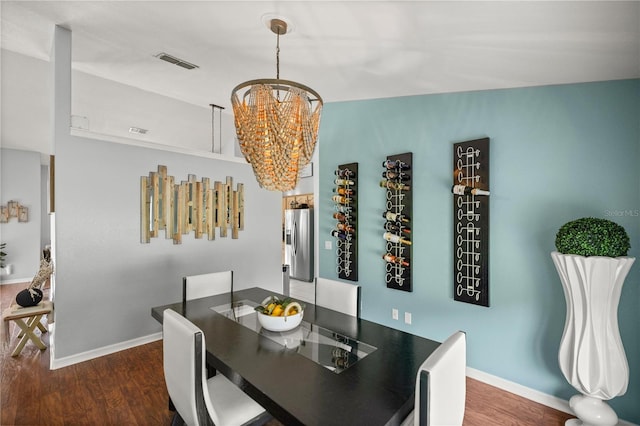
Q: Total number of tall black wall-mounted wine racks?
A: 3